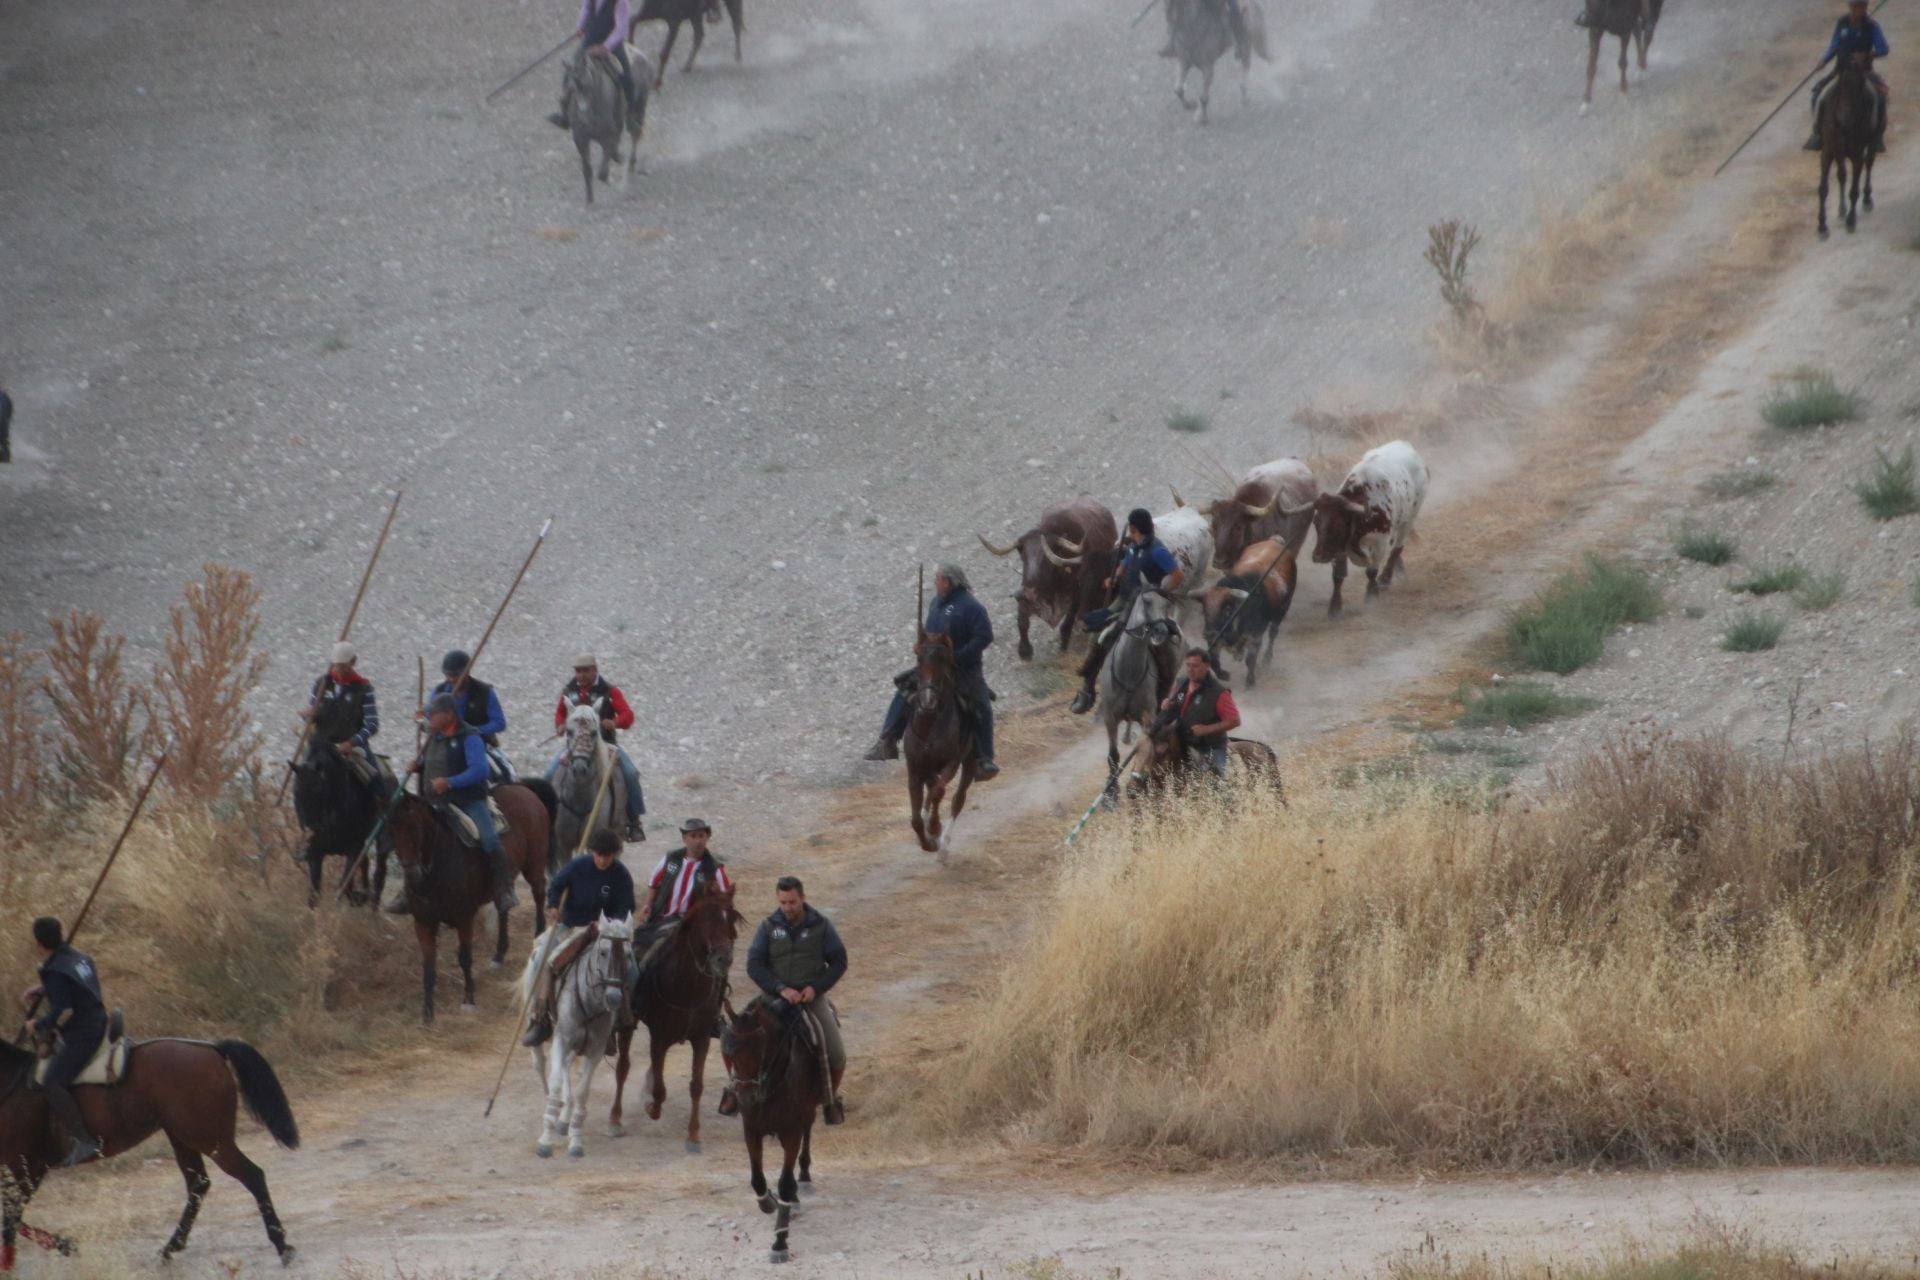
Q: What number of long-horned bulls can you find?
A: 5